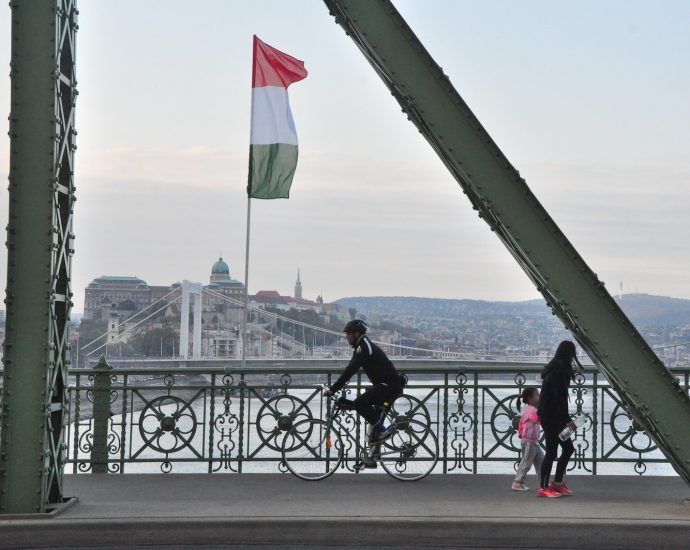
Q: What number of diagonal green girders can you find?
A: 1